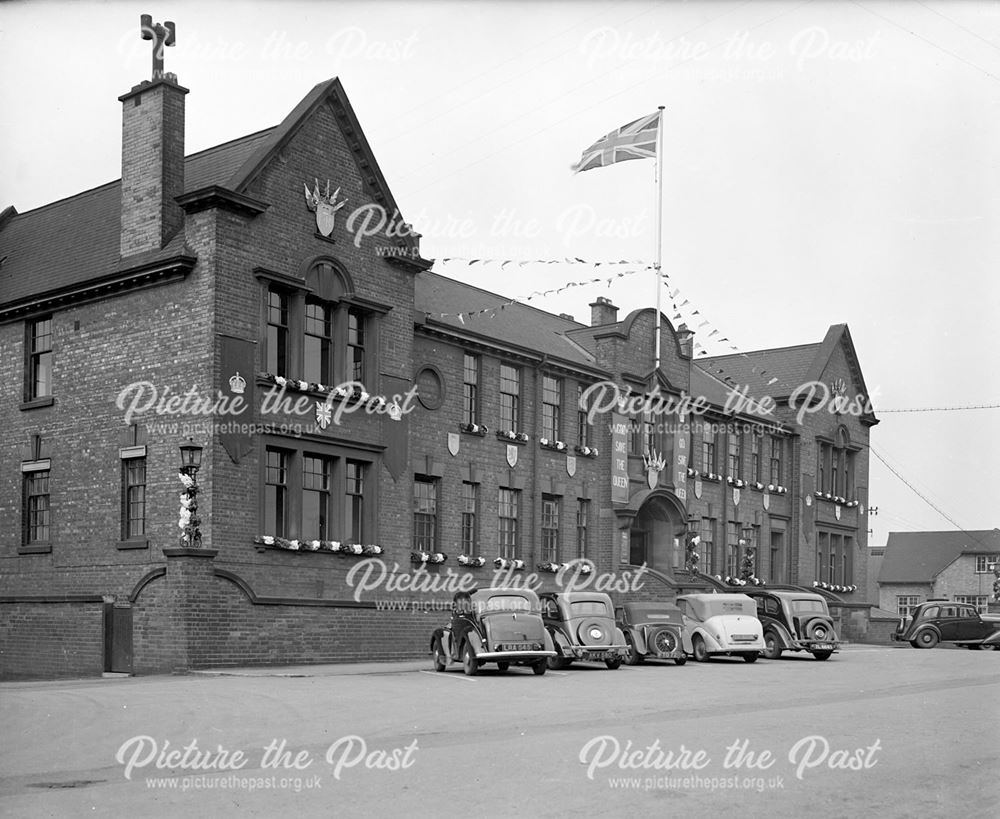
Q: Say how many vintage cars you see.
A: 6